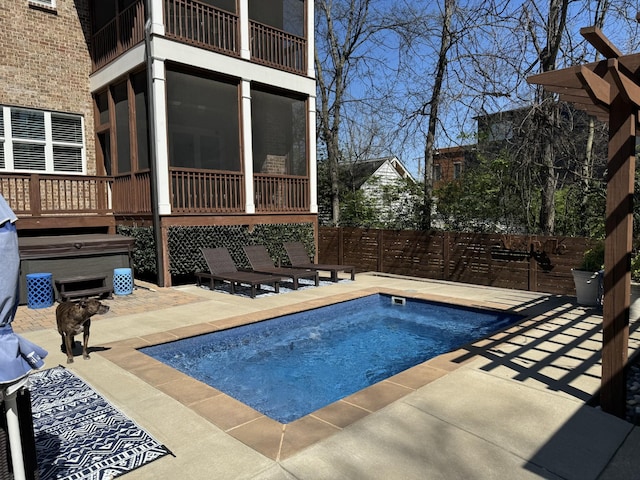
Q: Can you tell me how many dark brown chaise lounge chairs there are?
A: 3